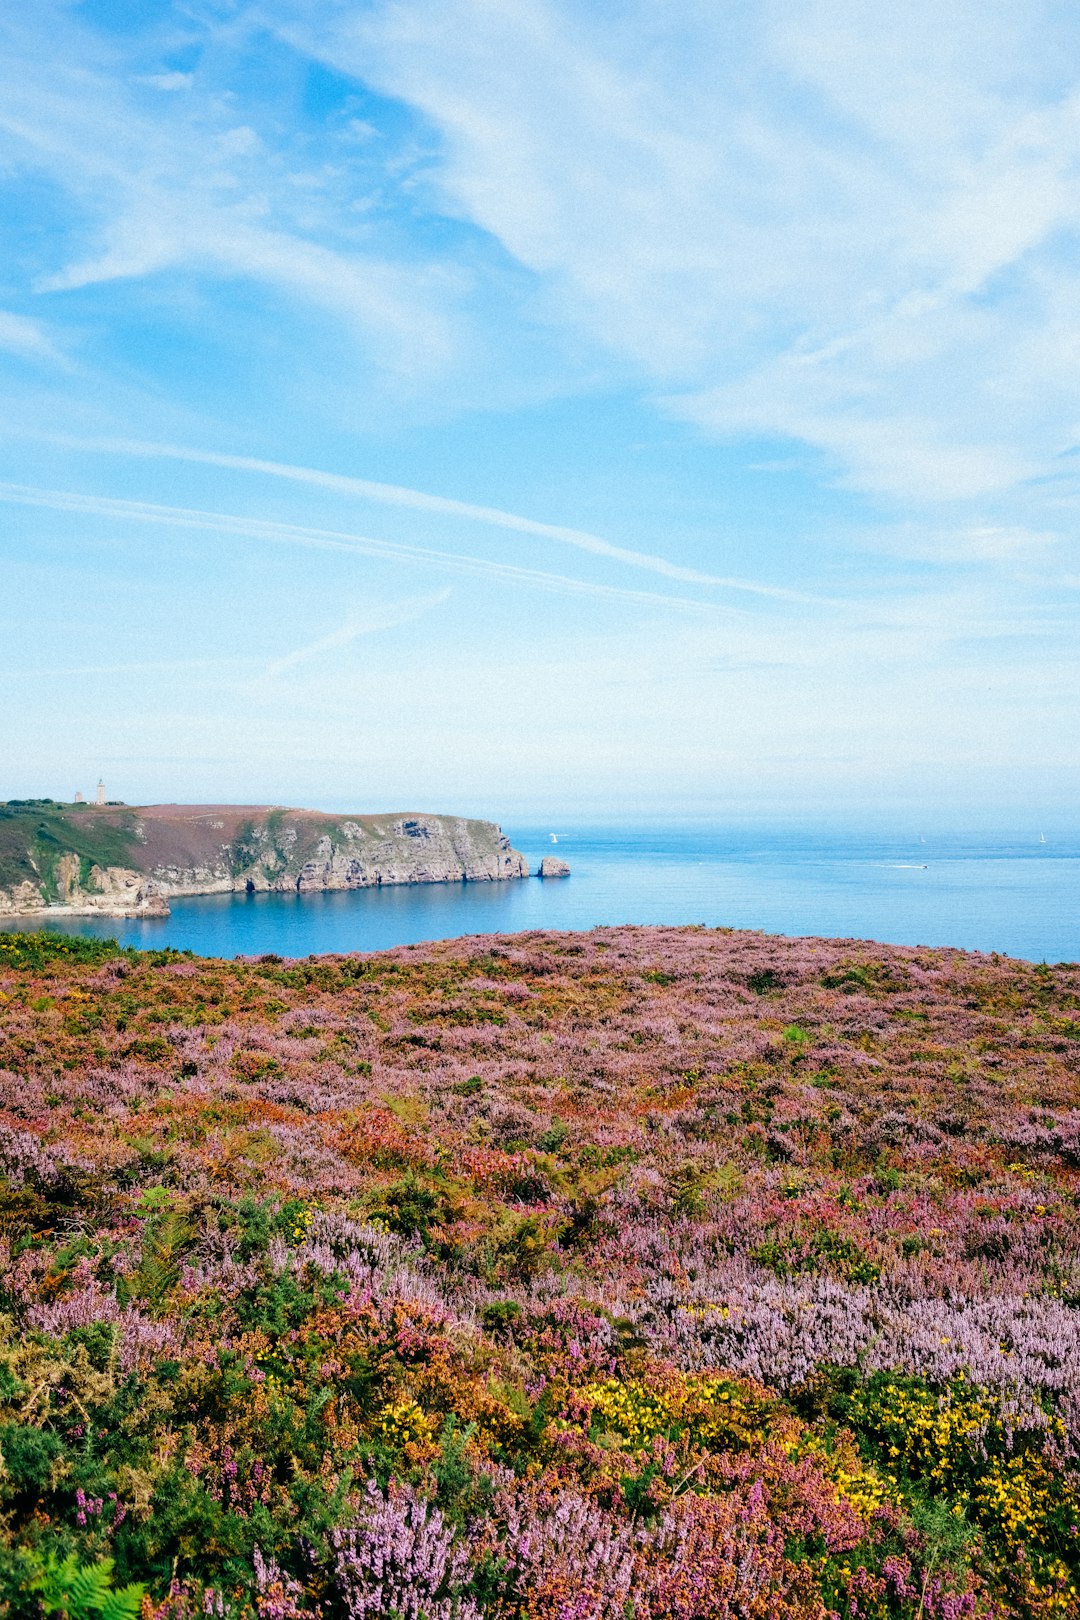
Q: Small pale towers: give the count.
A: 2